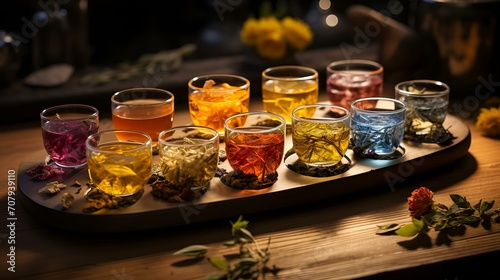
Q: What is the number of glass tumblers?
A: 11